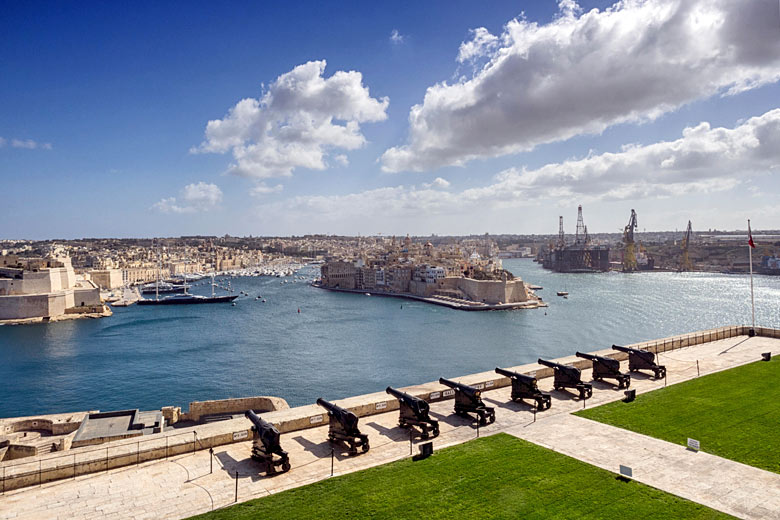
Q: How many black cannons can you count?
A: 8